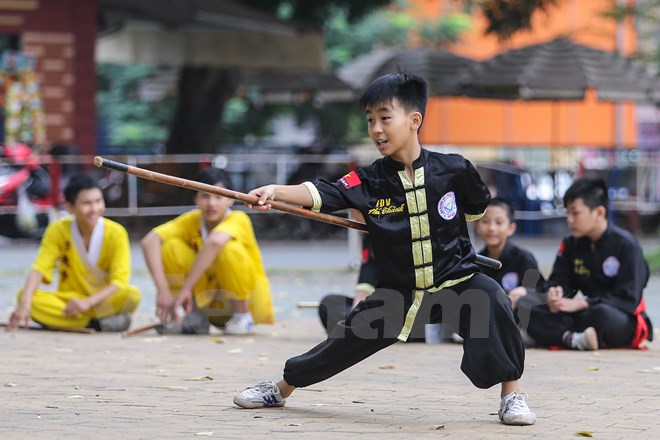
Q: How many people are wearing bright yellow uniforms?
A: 2